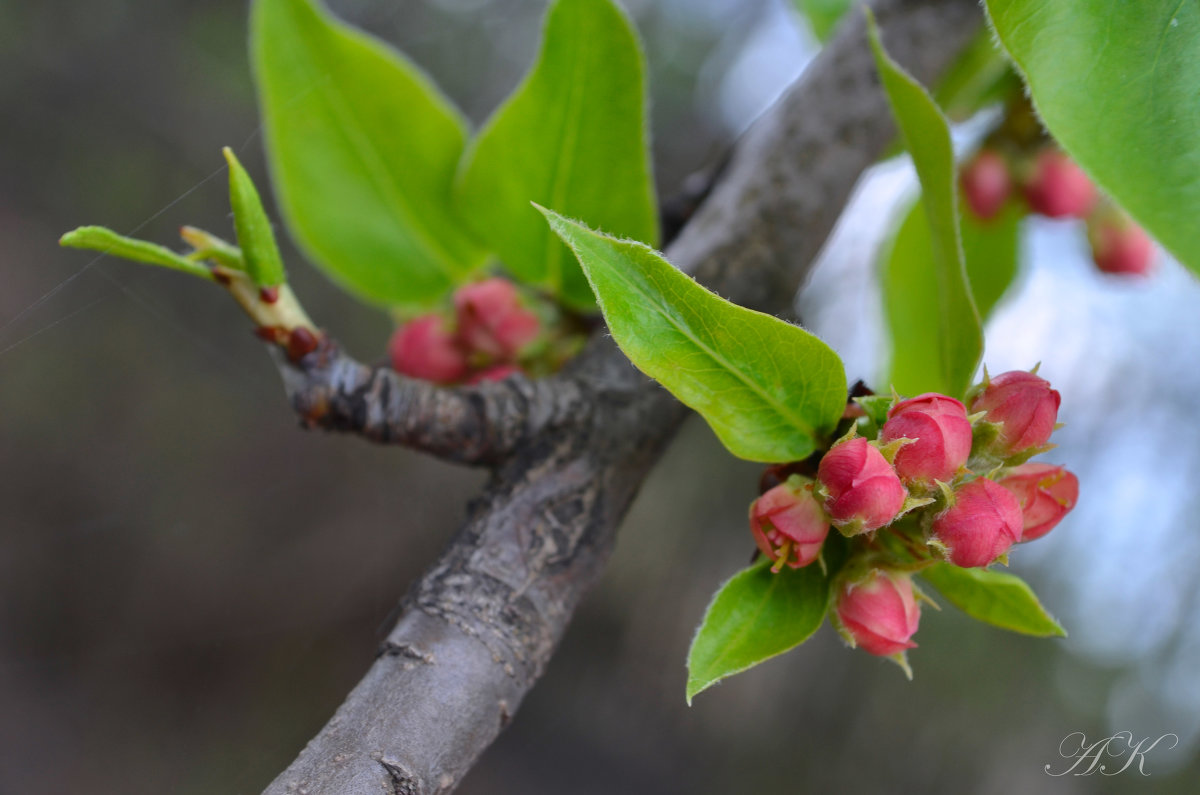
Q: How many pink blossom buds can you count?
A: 13